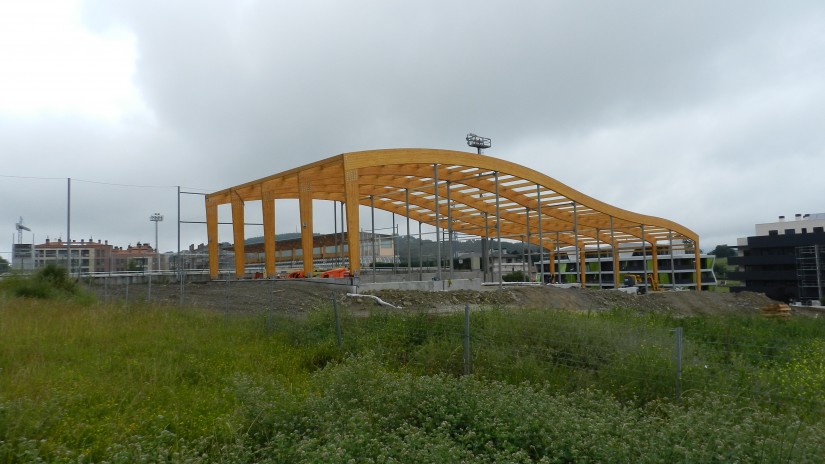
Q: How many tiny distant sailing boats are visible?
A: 0